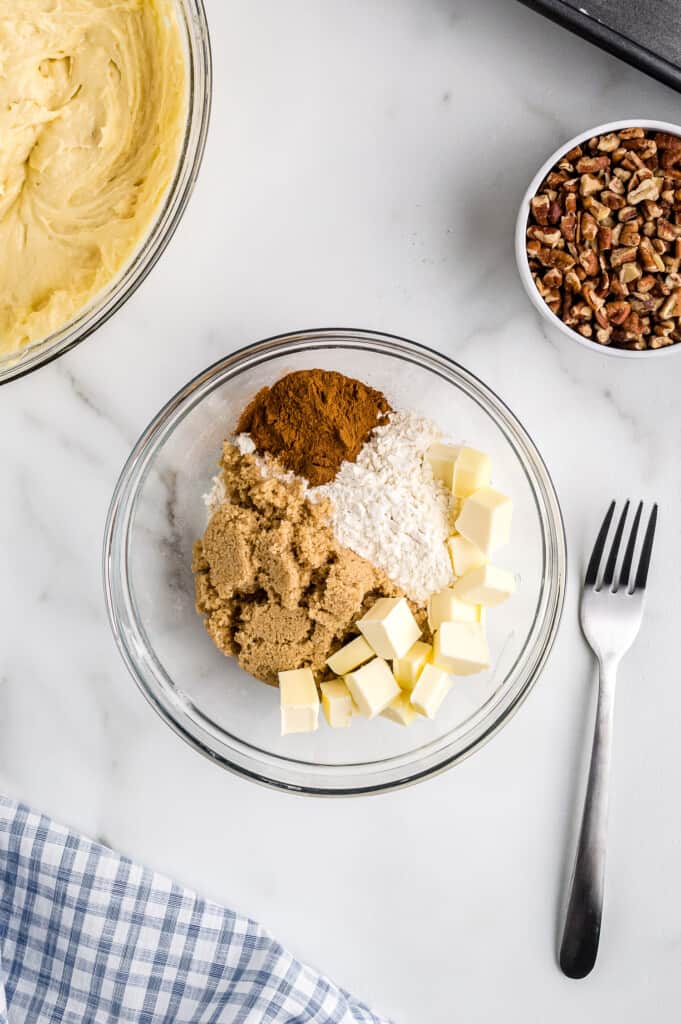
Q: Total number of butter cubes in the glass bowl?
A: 15